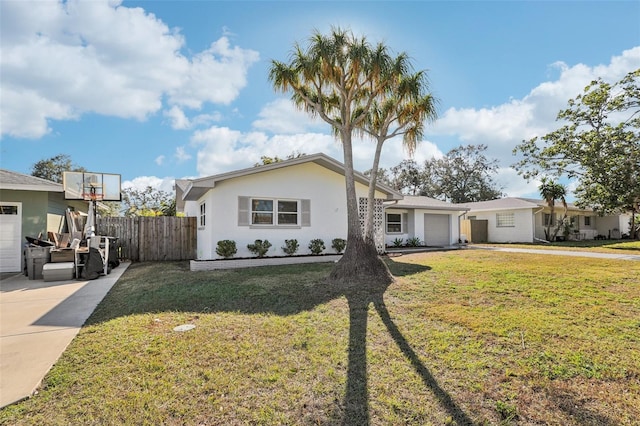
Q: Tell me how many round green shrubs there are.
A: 5